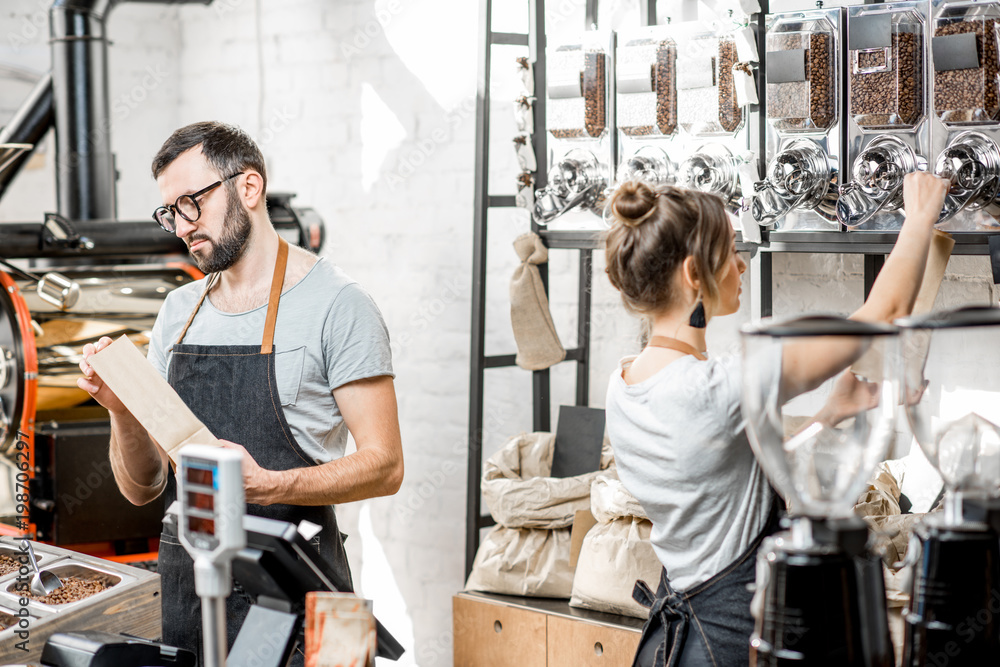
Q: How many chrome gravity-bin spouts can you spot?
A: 6